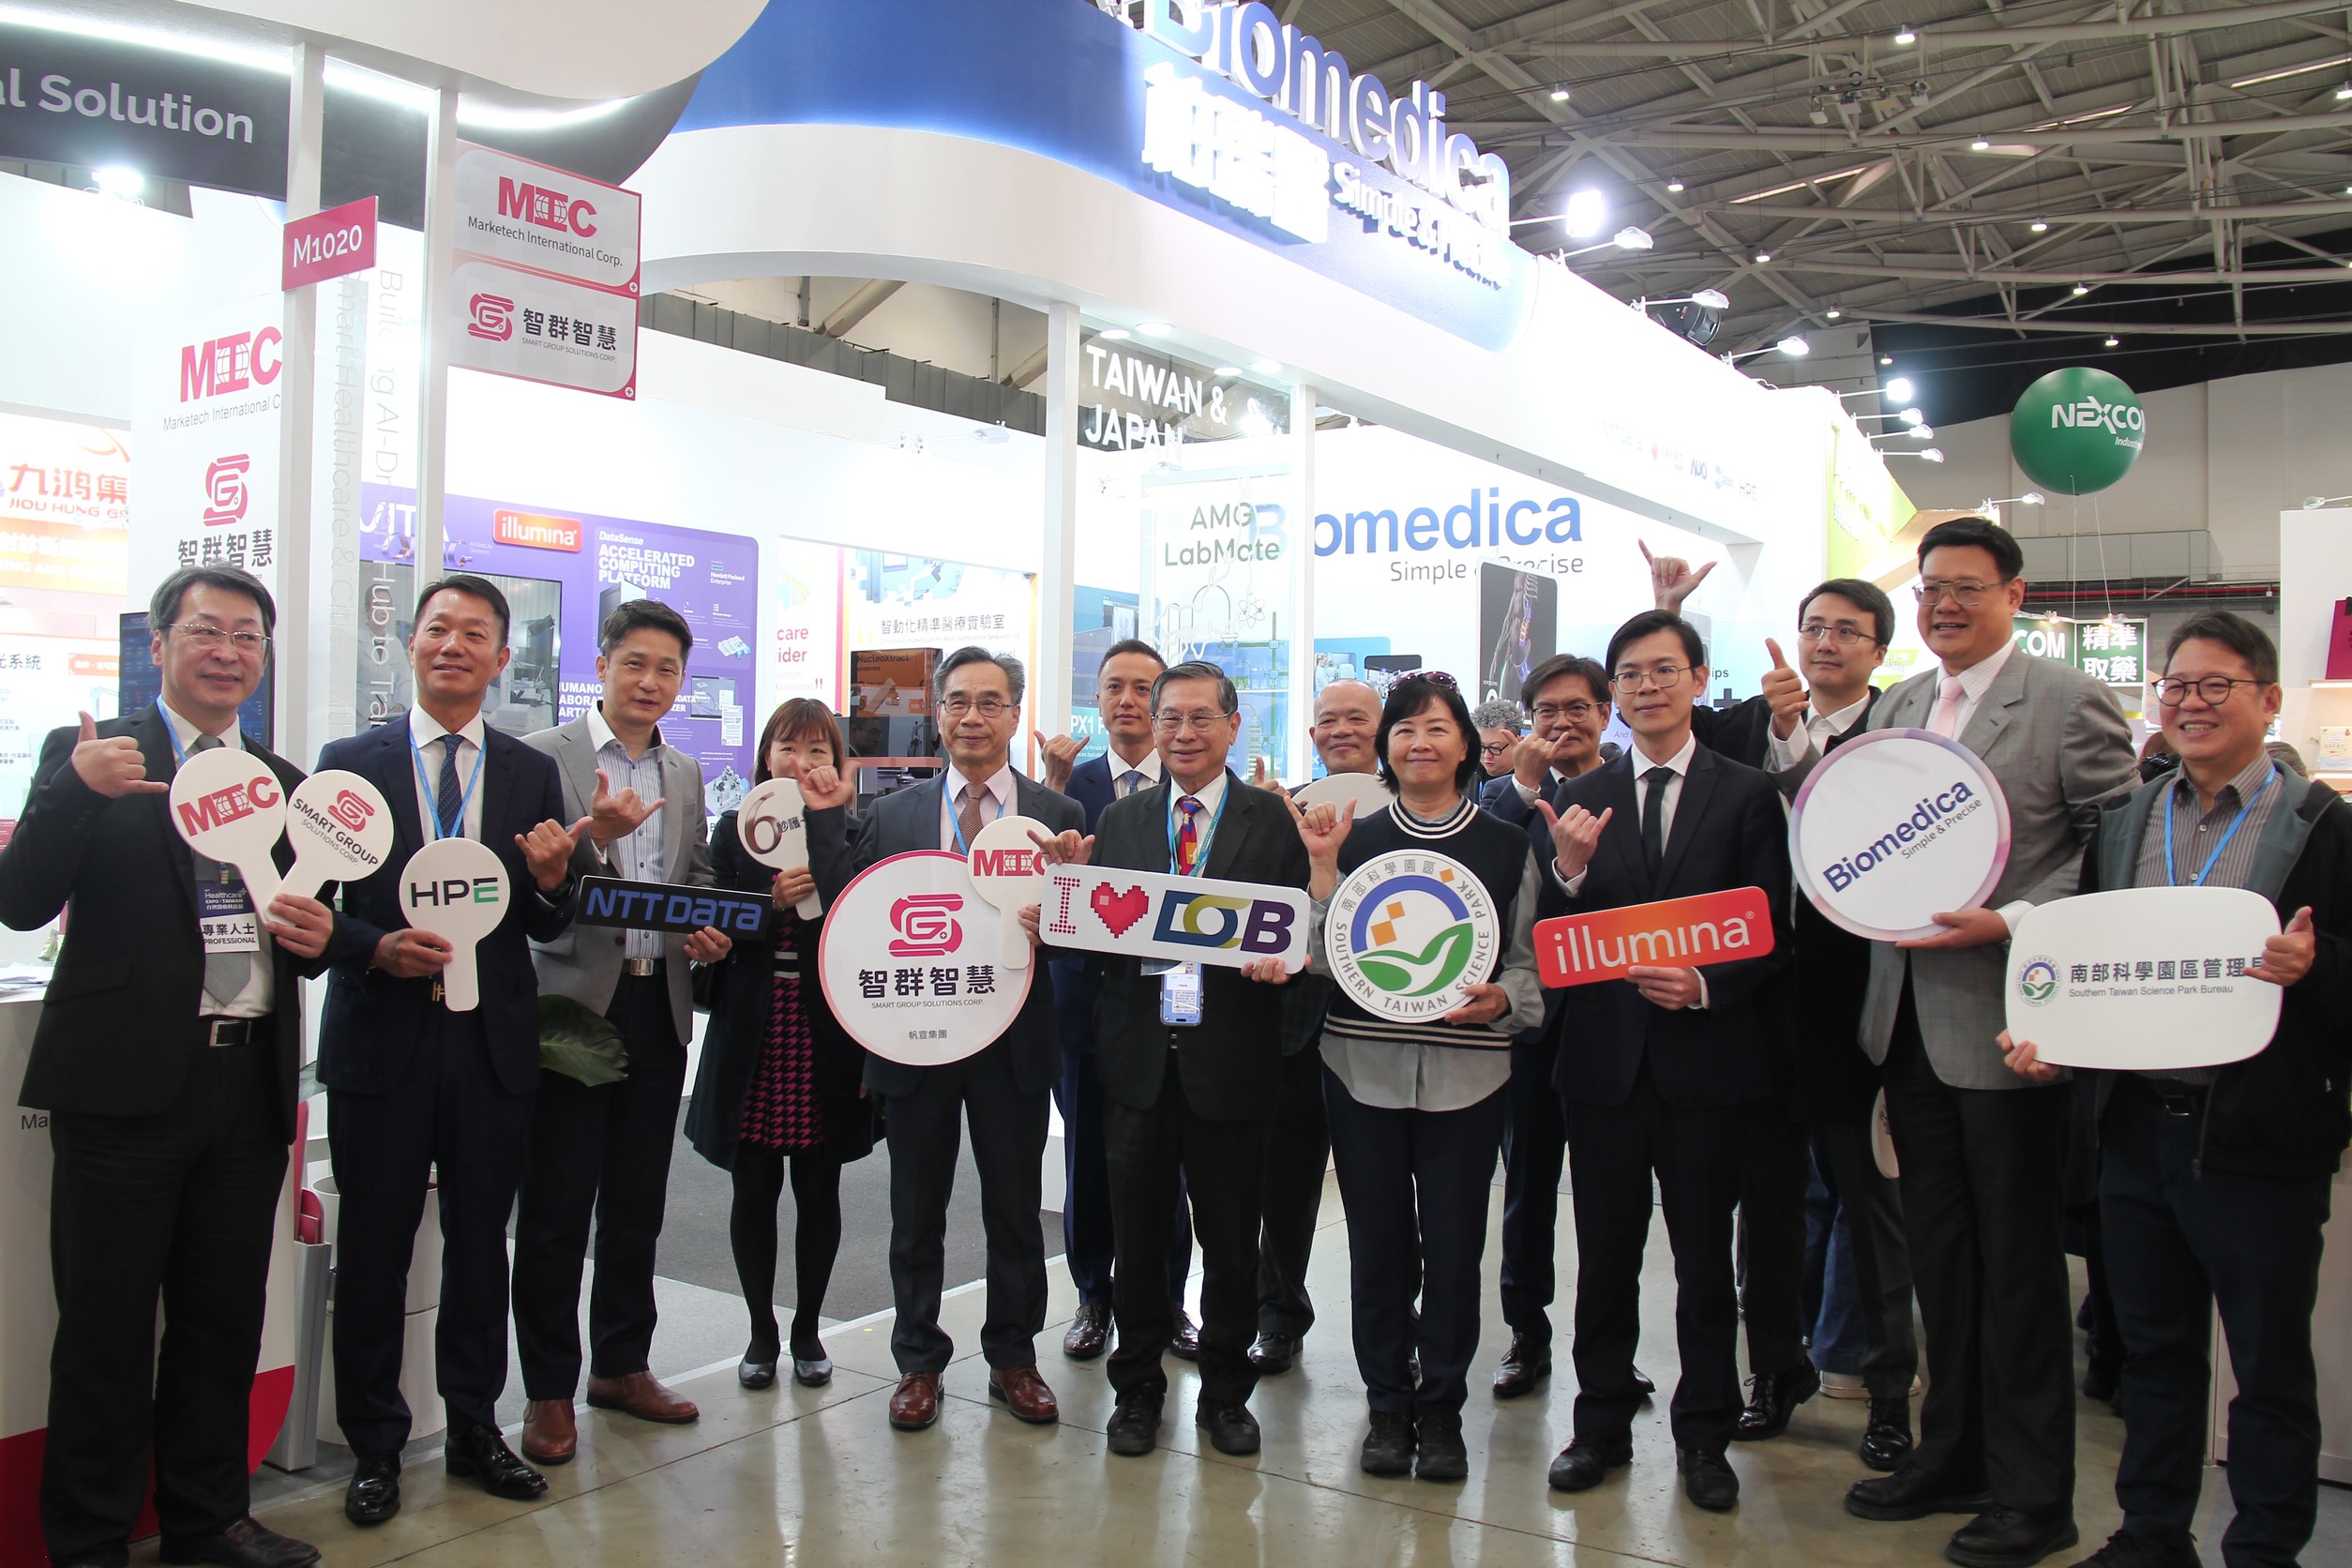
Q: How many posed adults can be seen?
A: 14